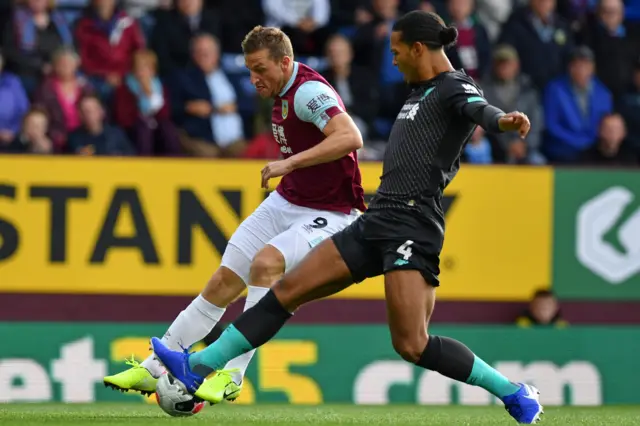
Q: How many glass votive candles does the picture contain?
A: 0